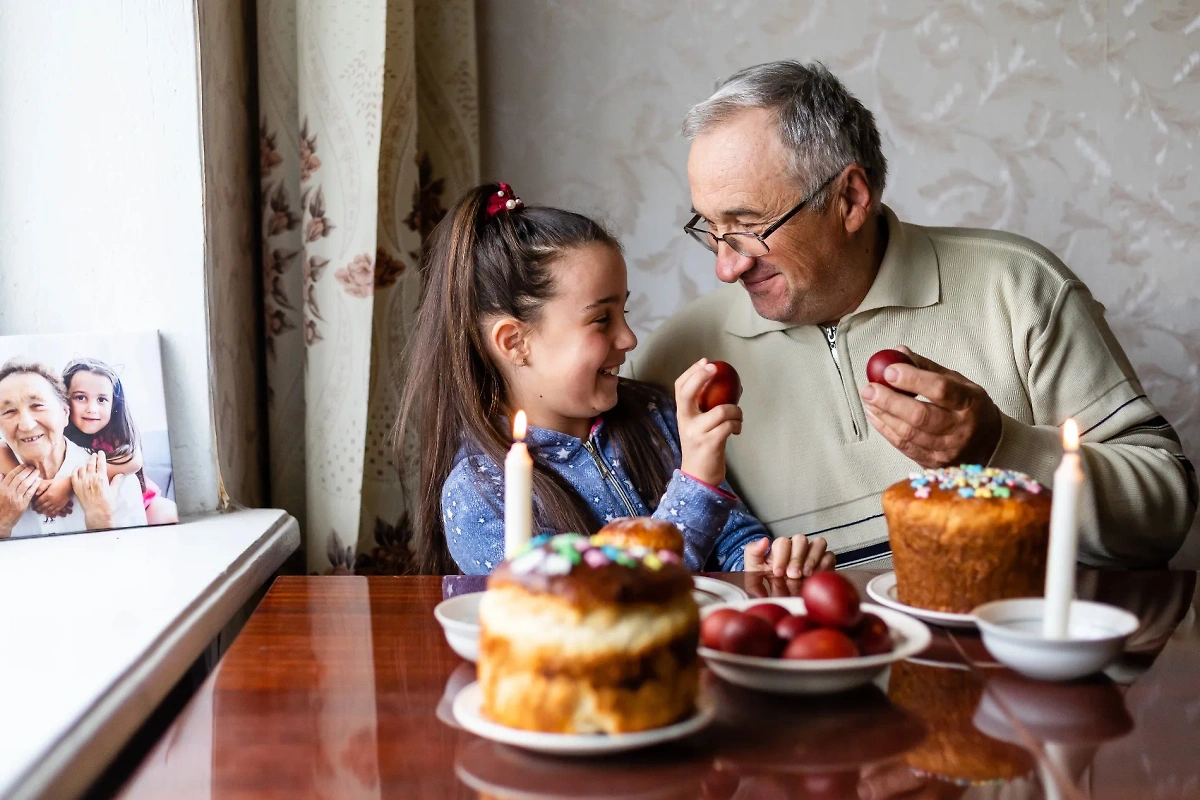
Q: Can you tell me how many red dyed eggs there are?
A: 9